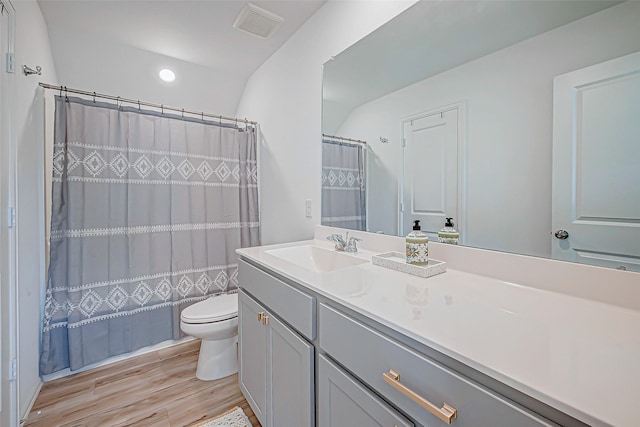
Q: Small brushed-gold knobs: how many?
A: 2